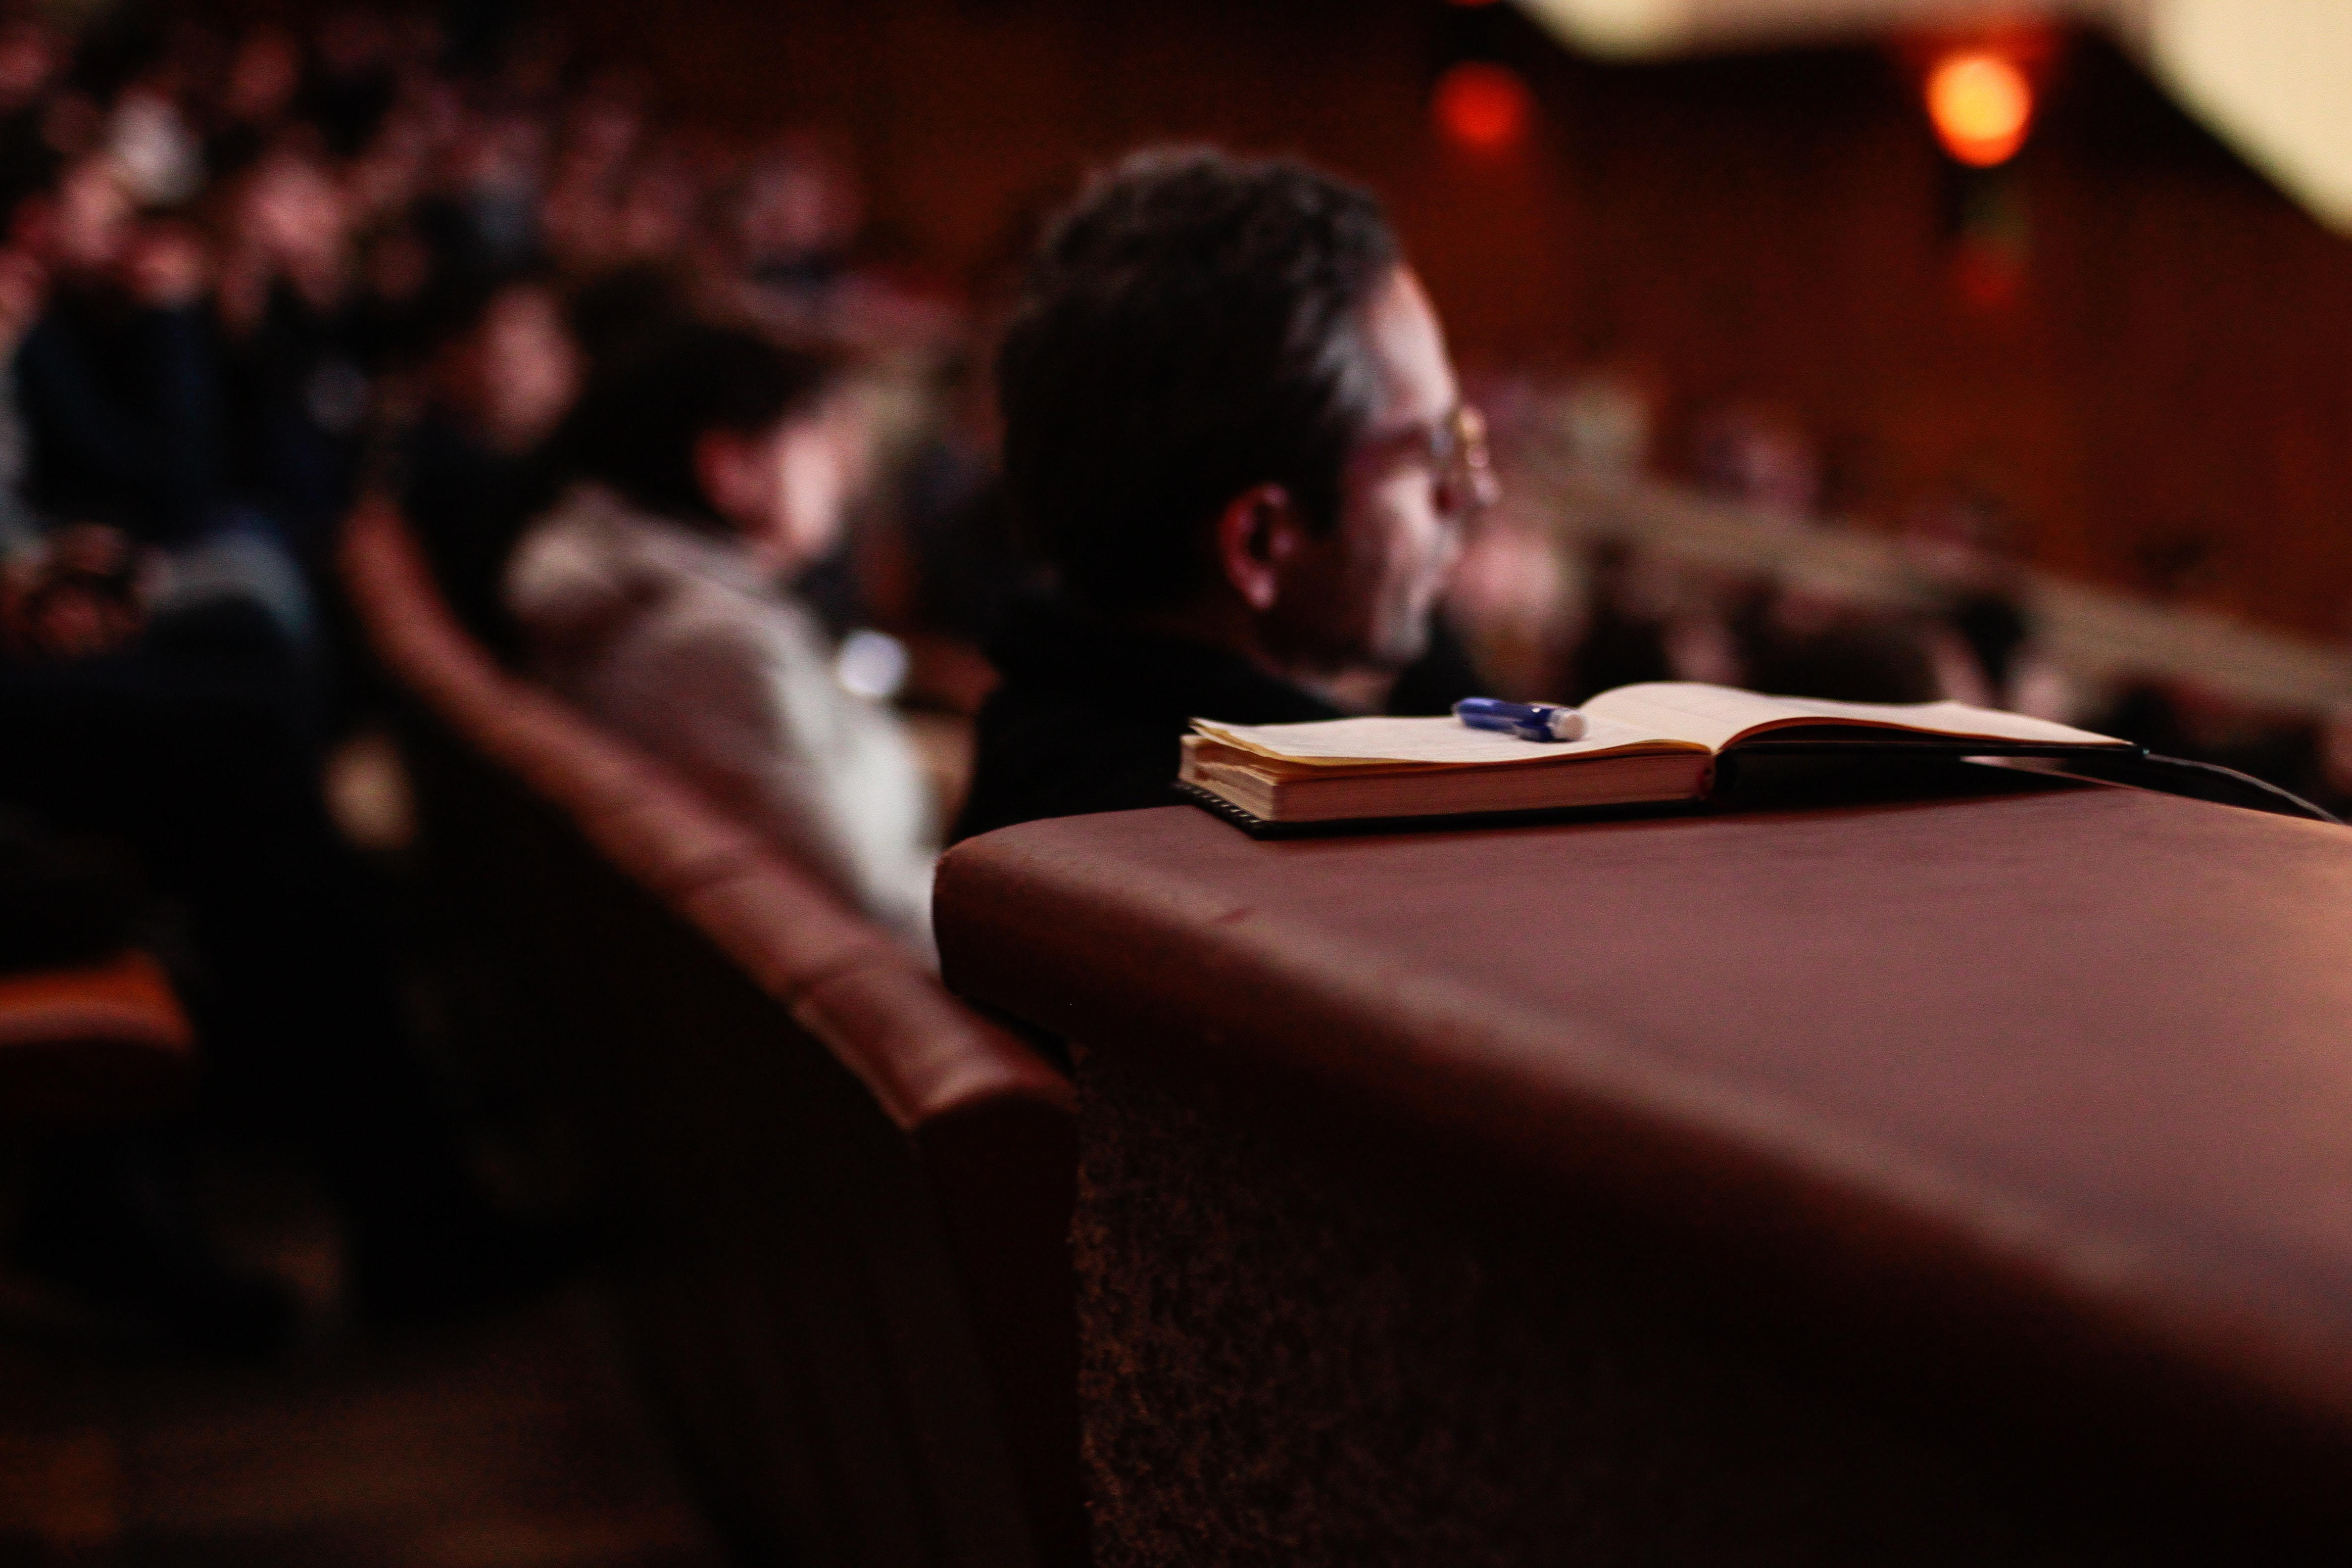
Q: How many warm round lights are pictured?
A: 2